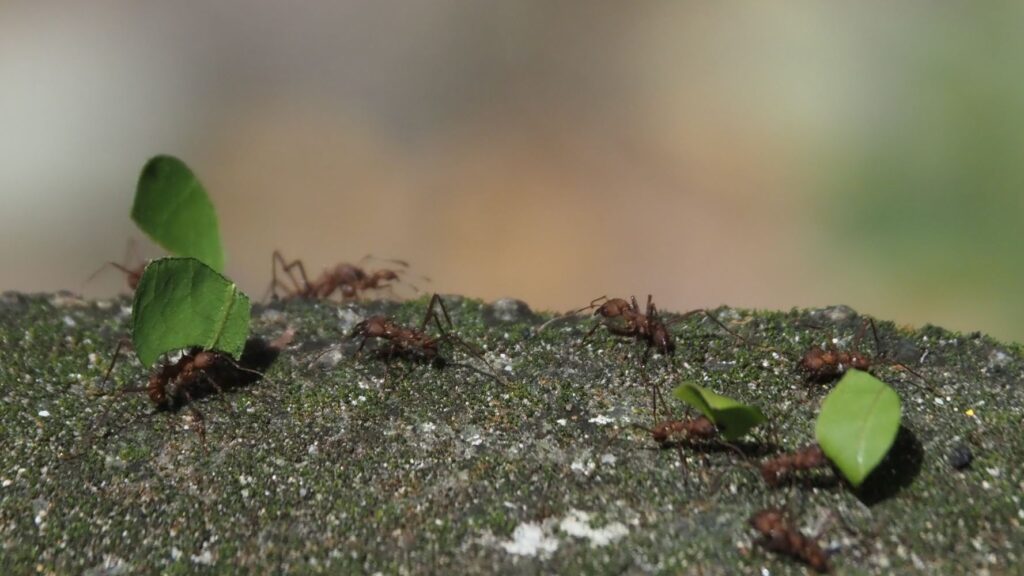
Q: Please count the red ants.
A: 9